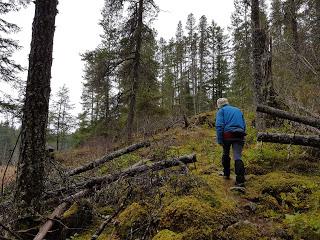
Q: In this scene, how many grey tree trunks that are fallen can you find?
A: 4